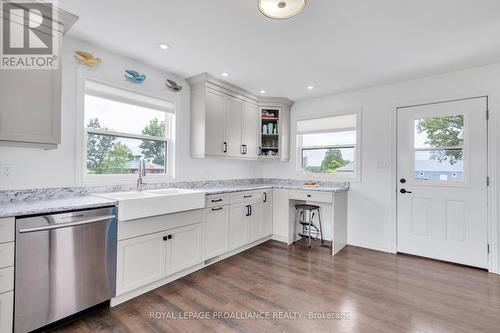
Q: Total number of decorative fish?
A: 3